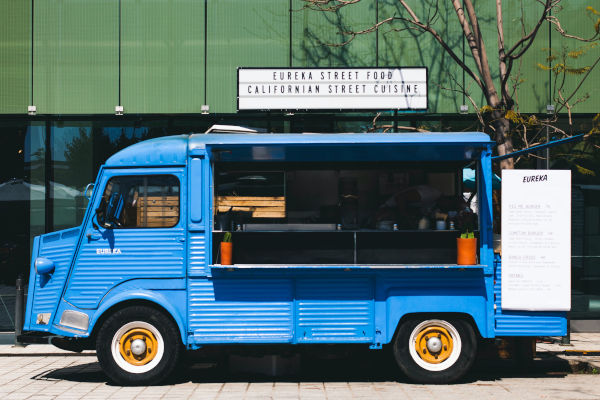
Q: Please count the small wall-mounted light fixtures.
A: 5